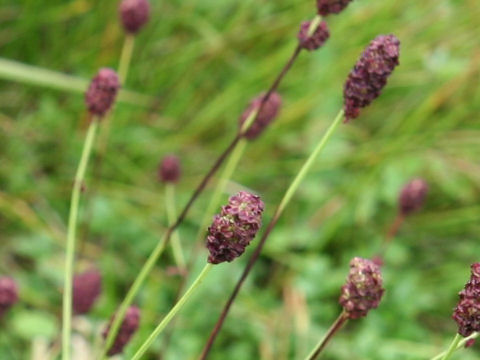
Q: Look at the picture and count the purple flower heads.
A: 14